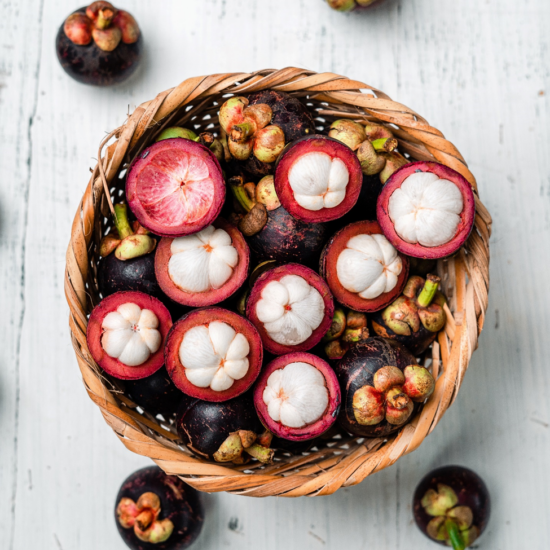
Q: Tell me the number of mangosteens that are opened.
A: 9